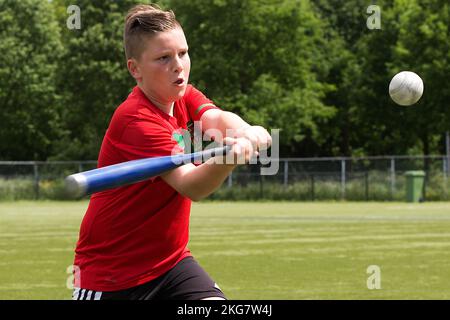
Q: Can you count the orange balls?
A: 0